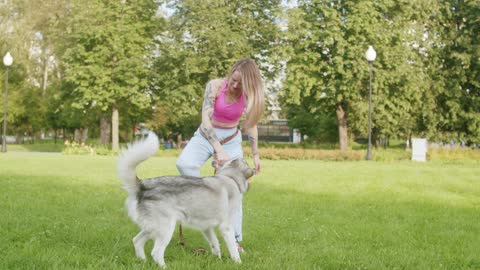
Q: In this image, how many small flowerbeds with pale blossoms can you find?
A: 1